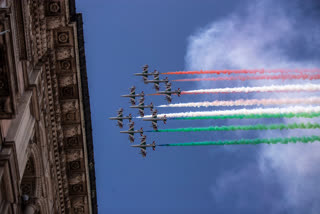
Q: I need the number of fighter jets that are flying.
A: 9